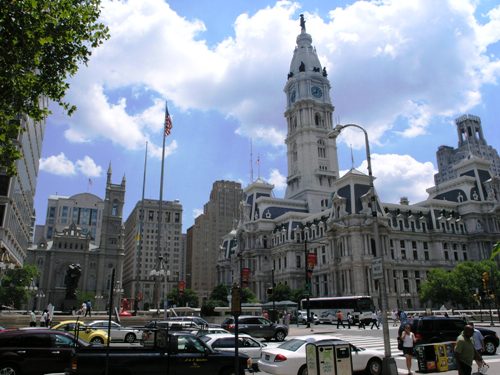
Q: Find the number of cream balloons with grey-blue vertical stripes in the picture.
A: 0